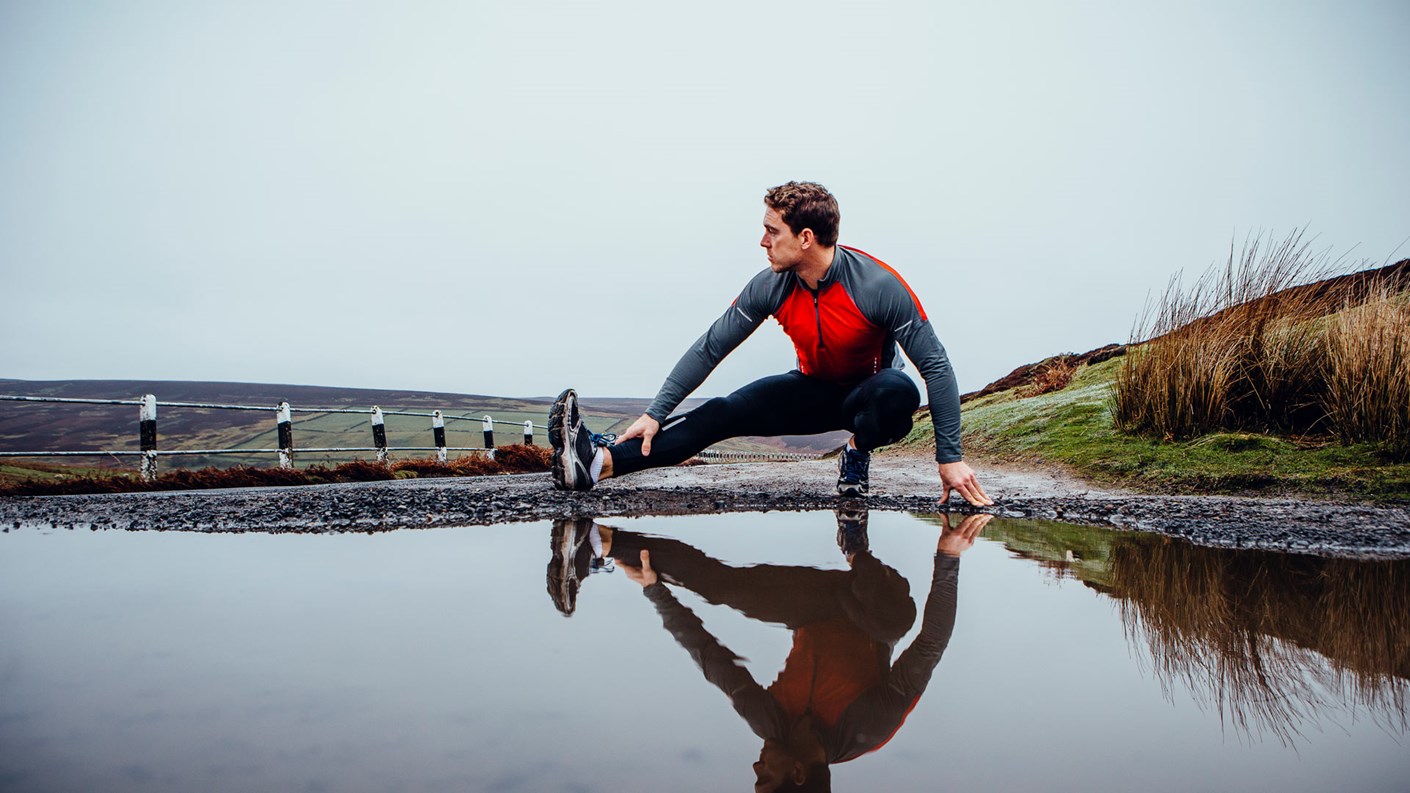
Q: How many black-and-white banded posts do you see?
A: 6